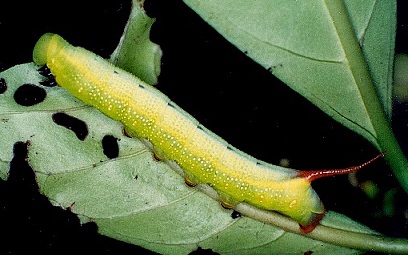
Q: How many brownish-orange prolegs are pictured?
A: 4